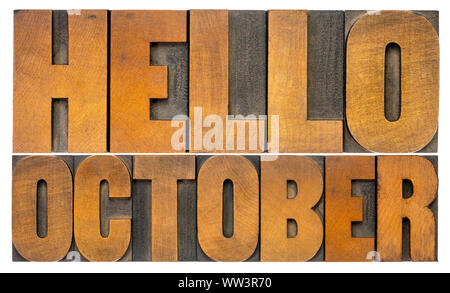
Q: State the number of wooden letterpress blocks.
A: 12